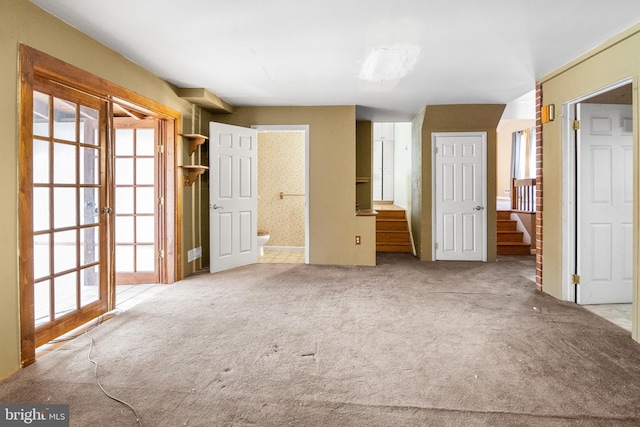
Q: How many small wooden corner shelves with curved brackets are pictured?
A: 2